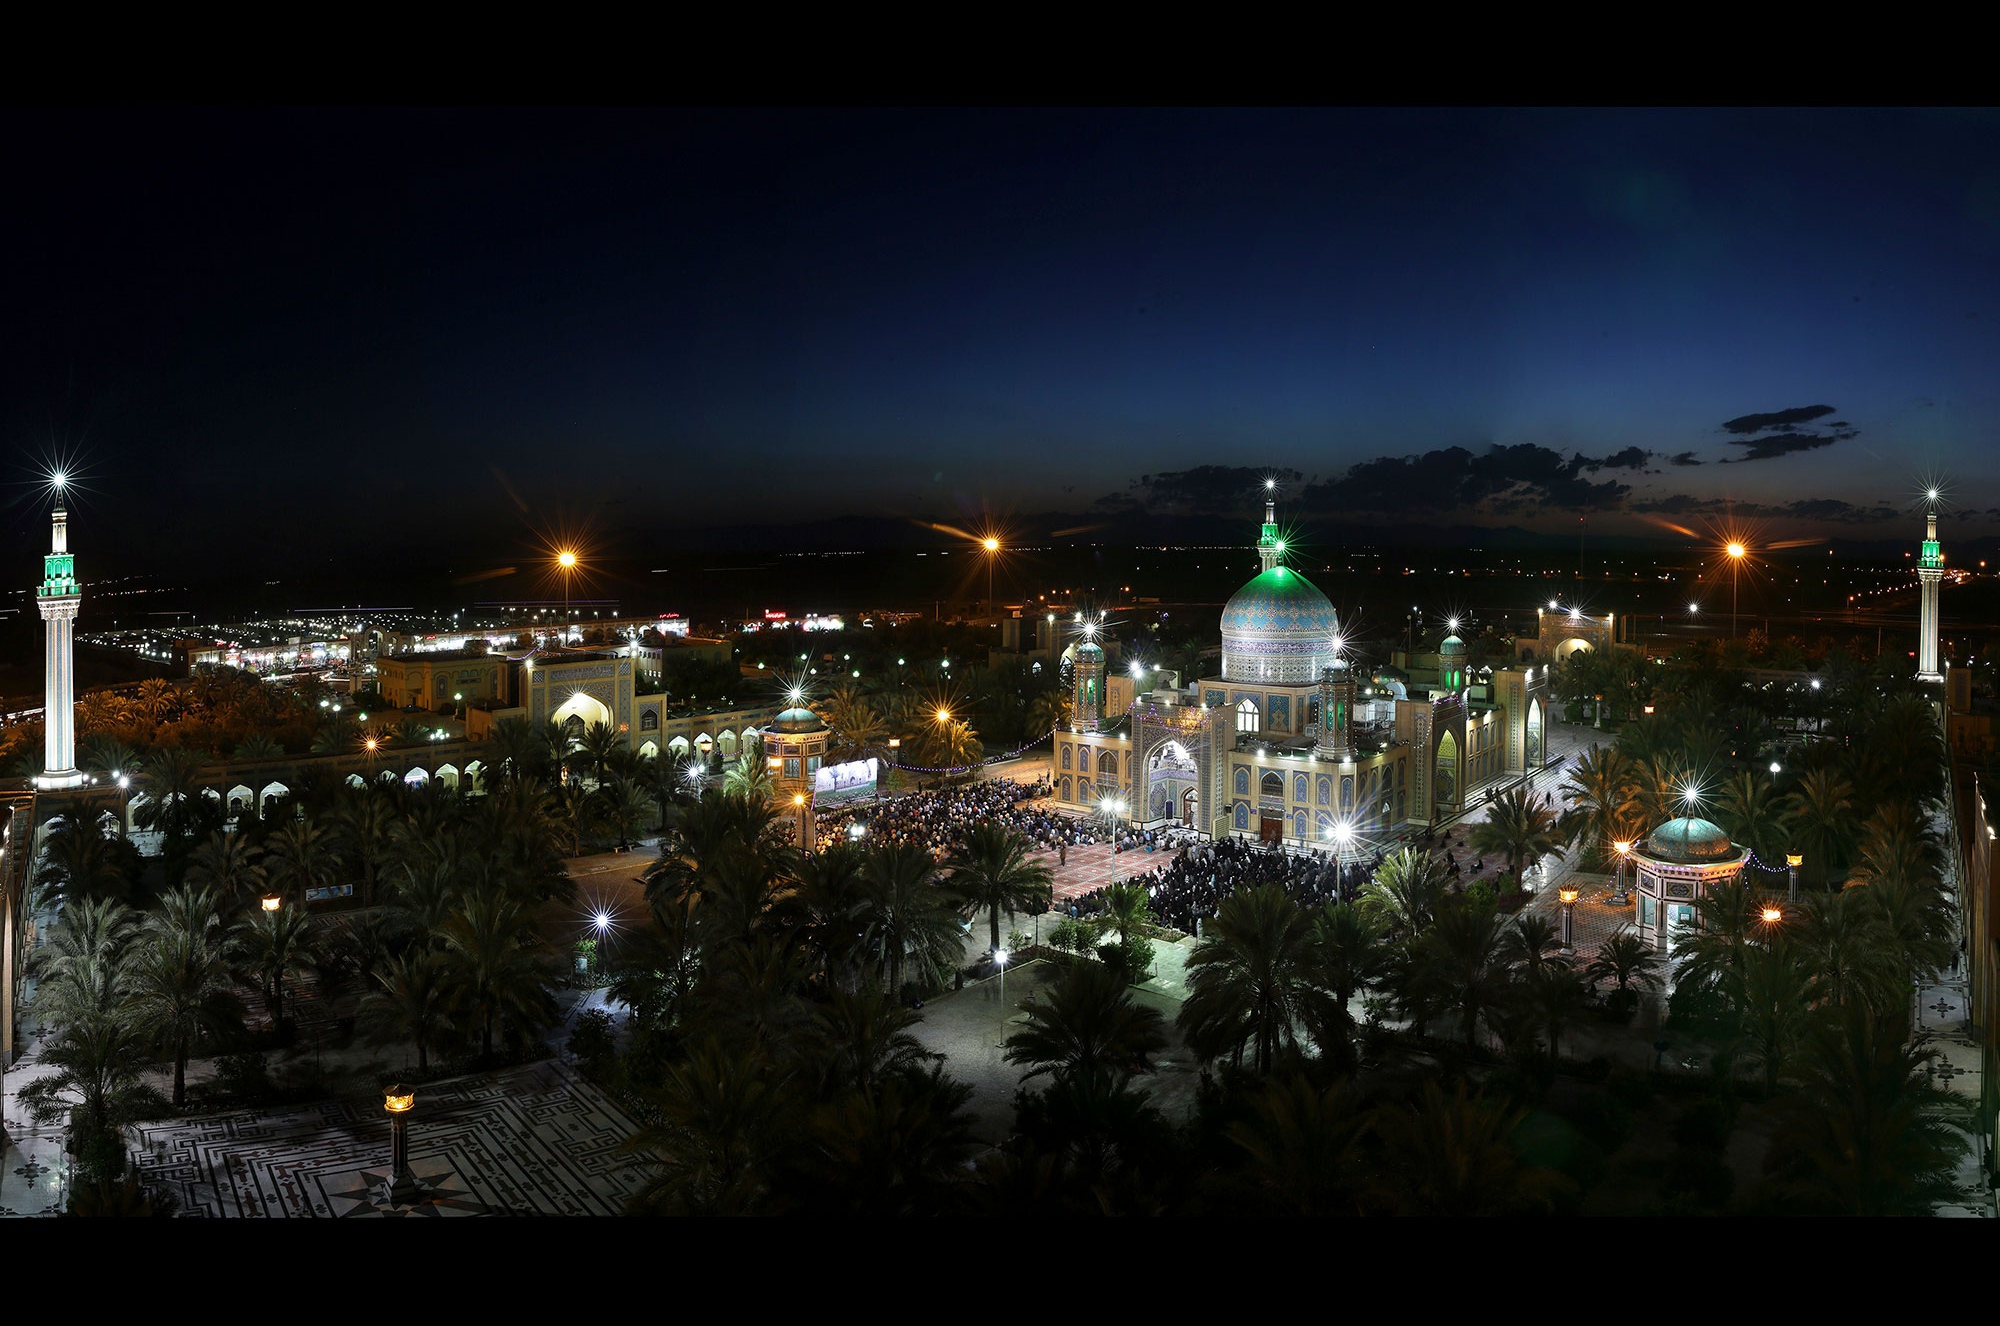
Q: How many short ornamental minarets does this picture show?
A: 3